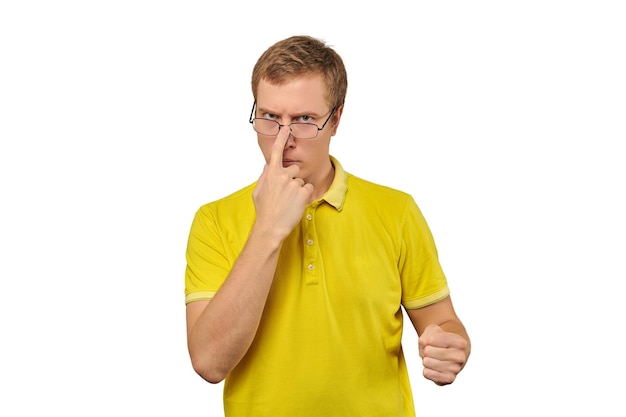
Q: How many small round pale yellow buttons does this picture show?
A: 3